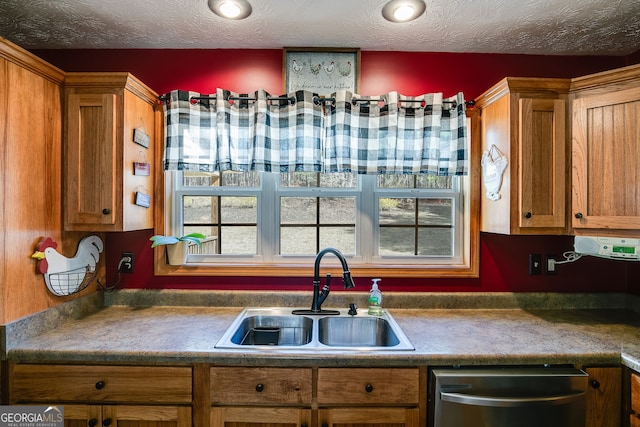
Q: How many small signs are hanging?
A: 3